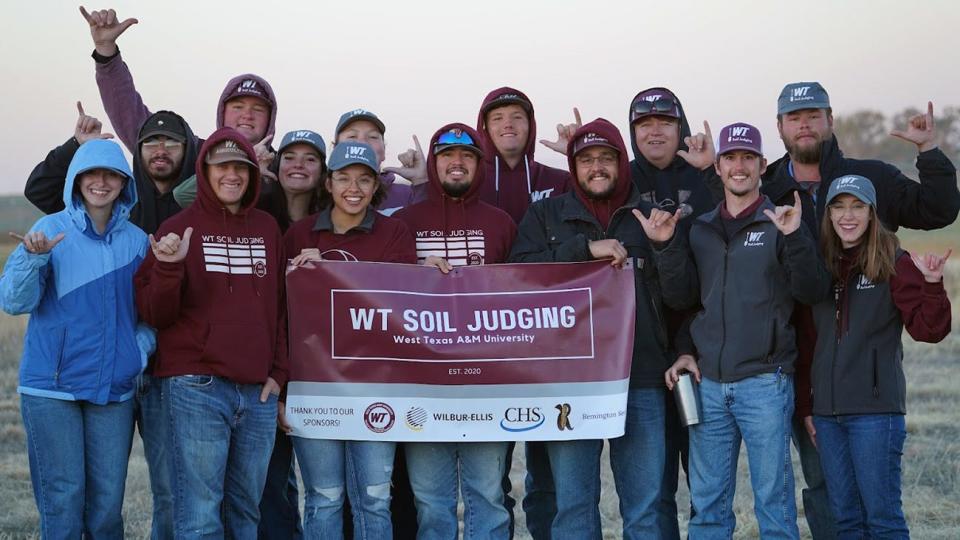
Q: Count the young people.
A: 14